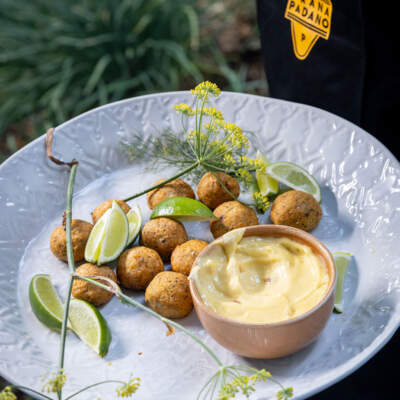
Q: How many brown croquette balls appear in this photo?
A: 11